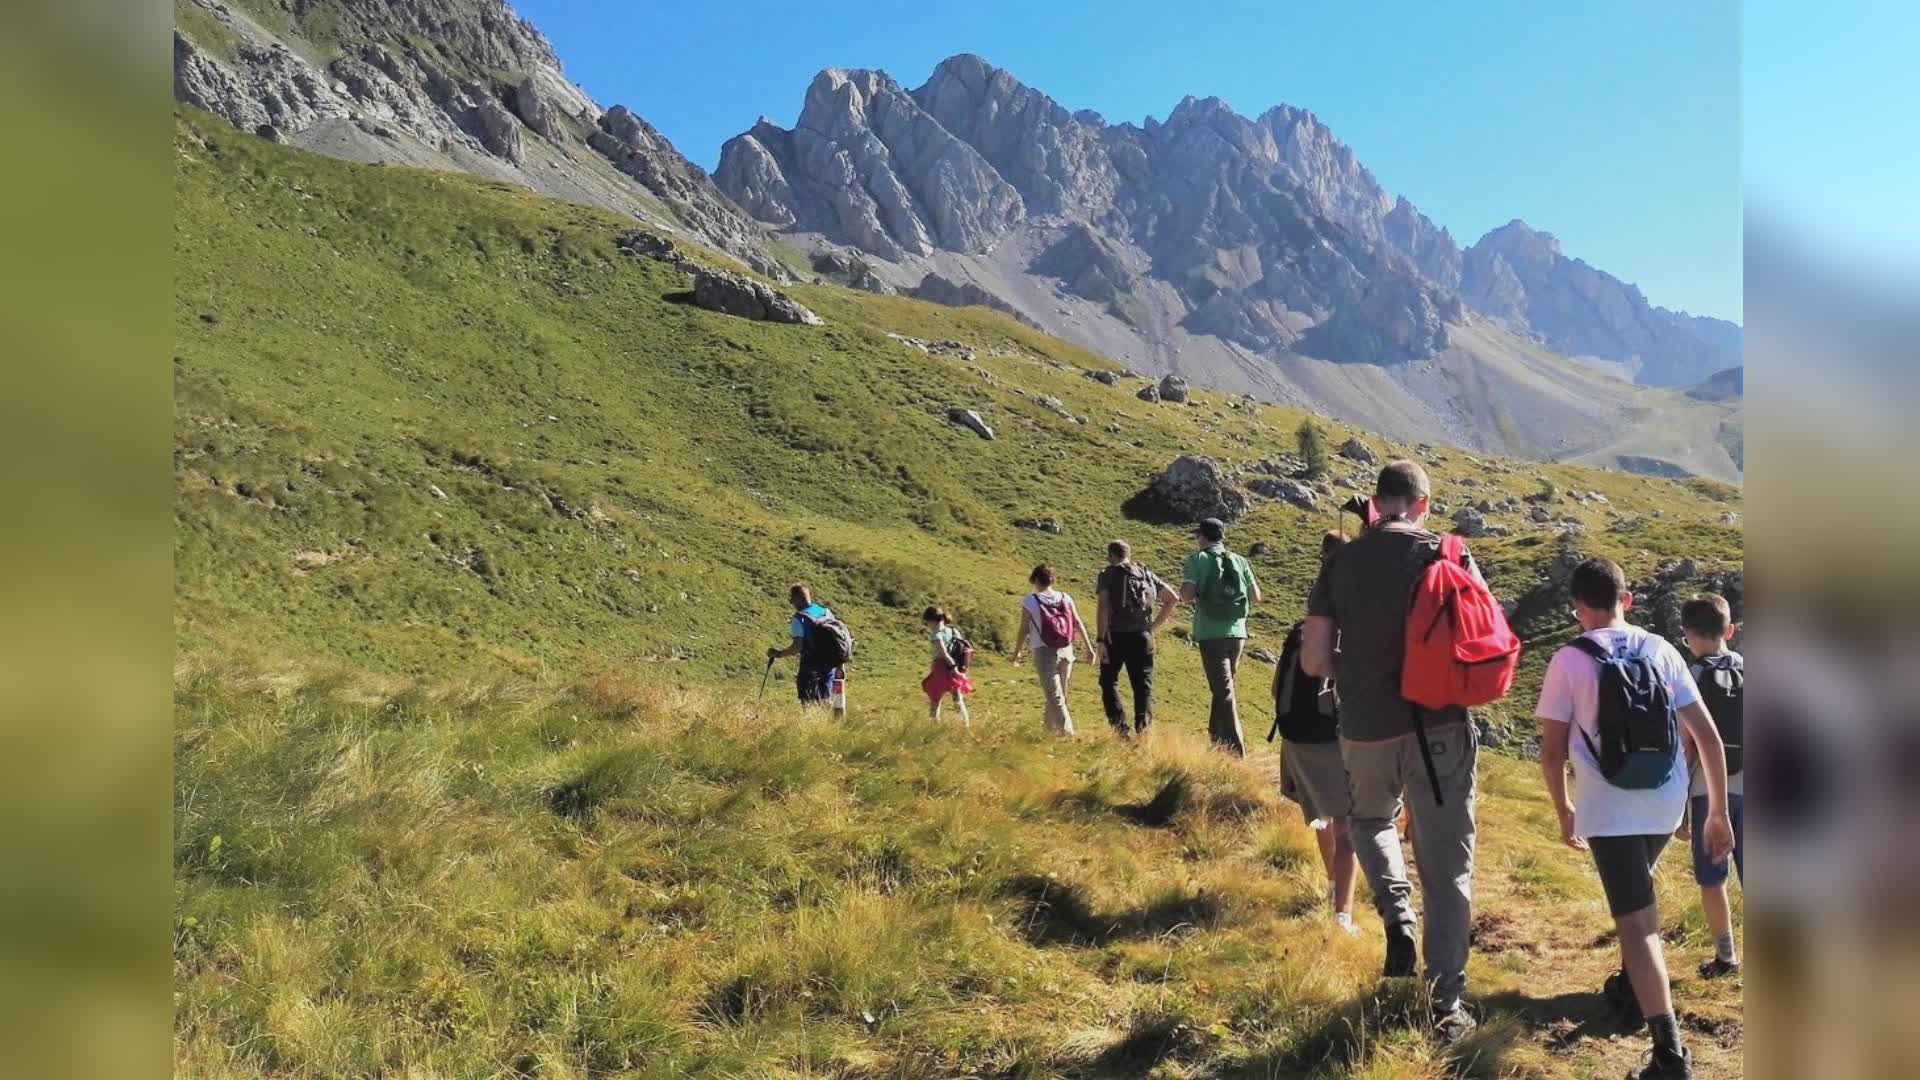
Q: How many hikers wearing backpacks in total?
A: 9